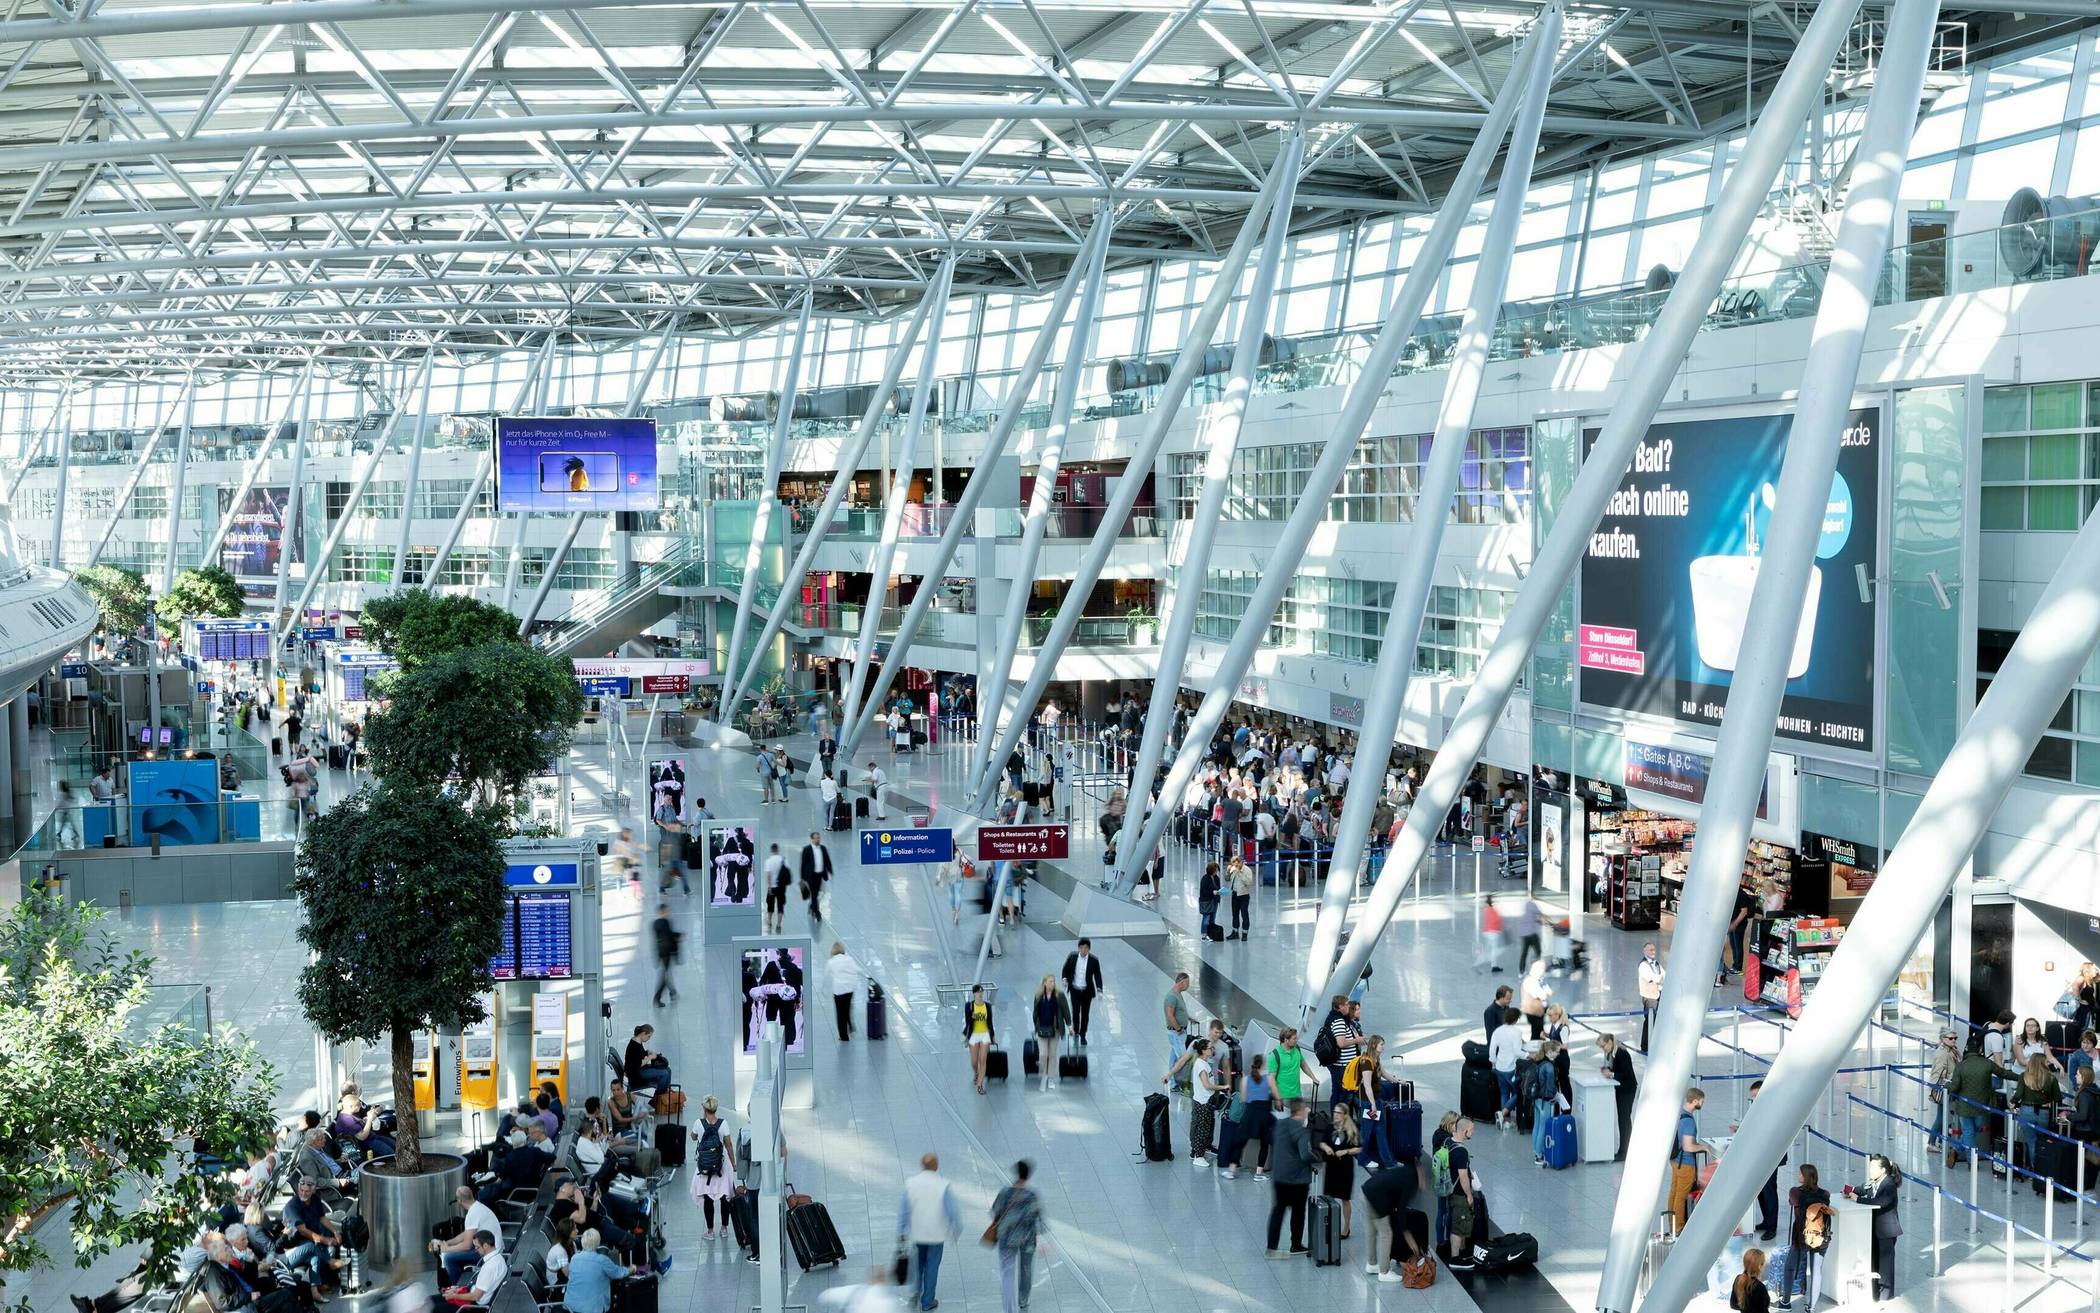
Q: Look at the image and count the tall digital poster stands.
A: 3